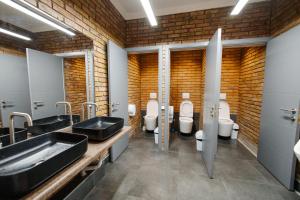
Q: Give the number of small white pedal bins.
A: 3